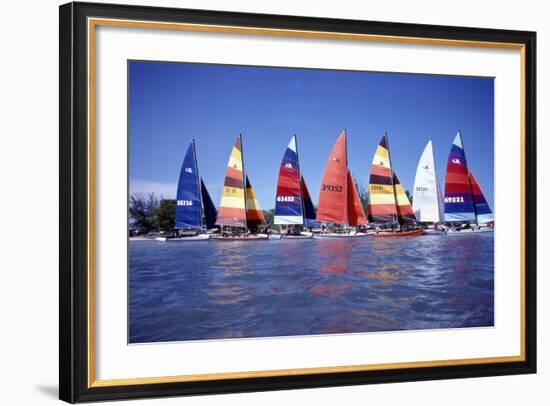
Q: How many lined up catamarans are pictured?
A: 7